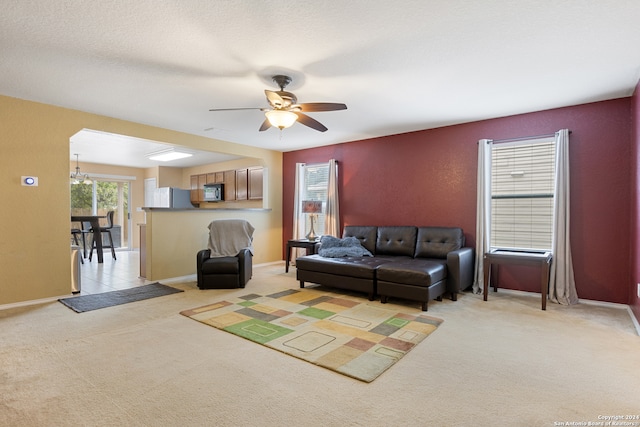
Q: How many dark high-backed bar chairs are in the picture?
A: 2